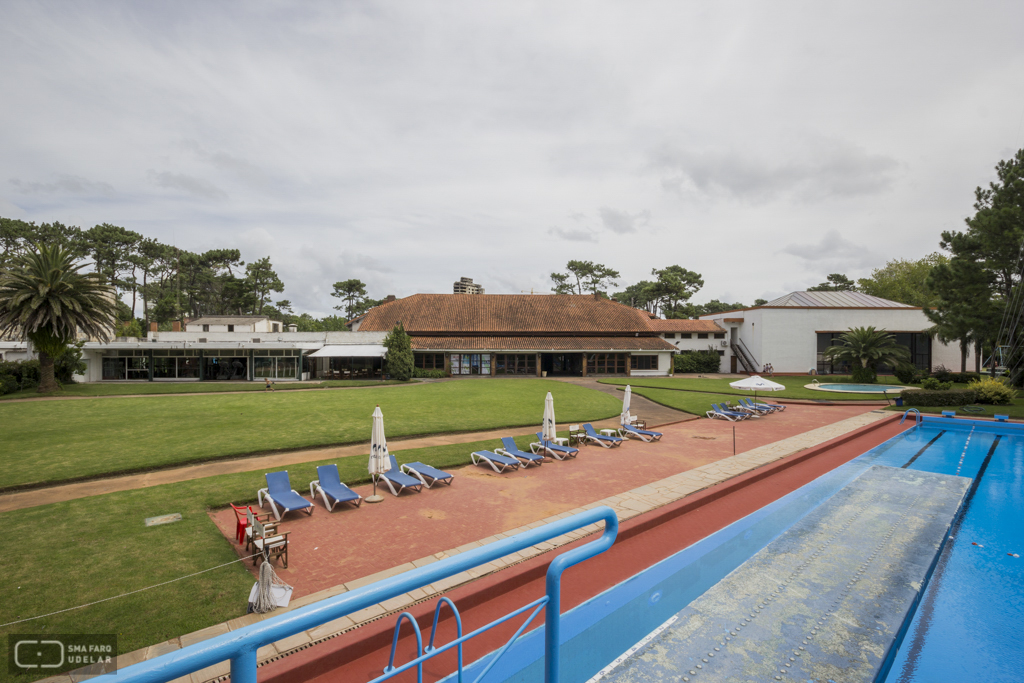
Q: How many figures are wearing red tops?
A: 0